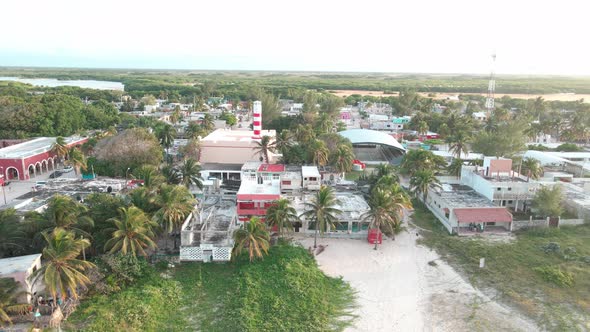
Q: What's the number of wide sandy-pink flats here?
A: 1